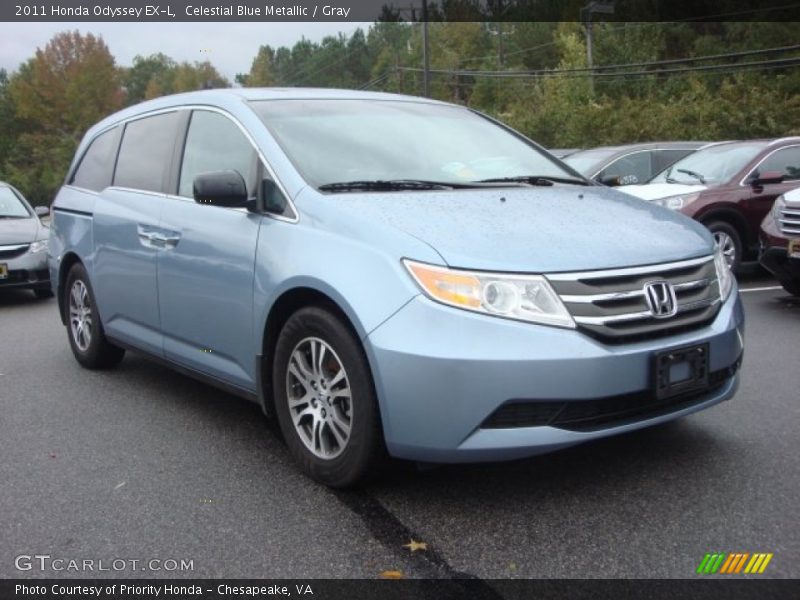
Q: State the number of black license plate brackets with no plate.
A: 1